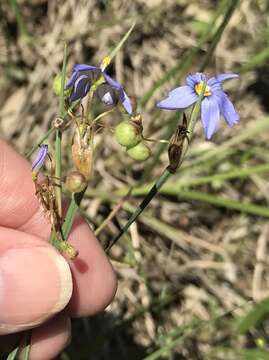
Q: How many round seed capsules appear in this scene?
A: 4